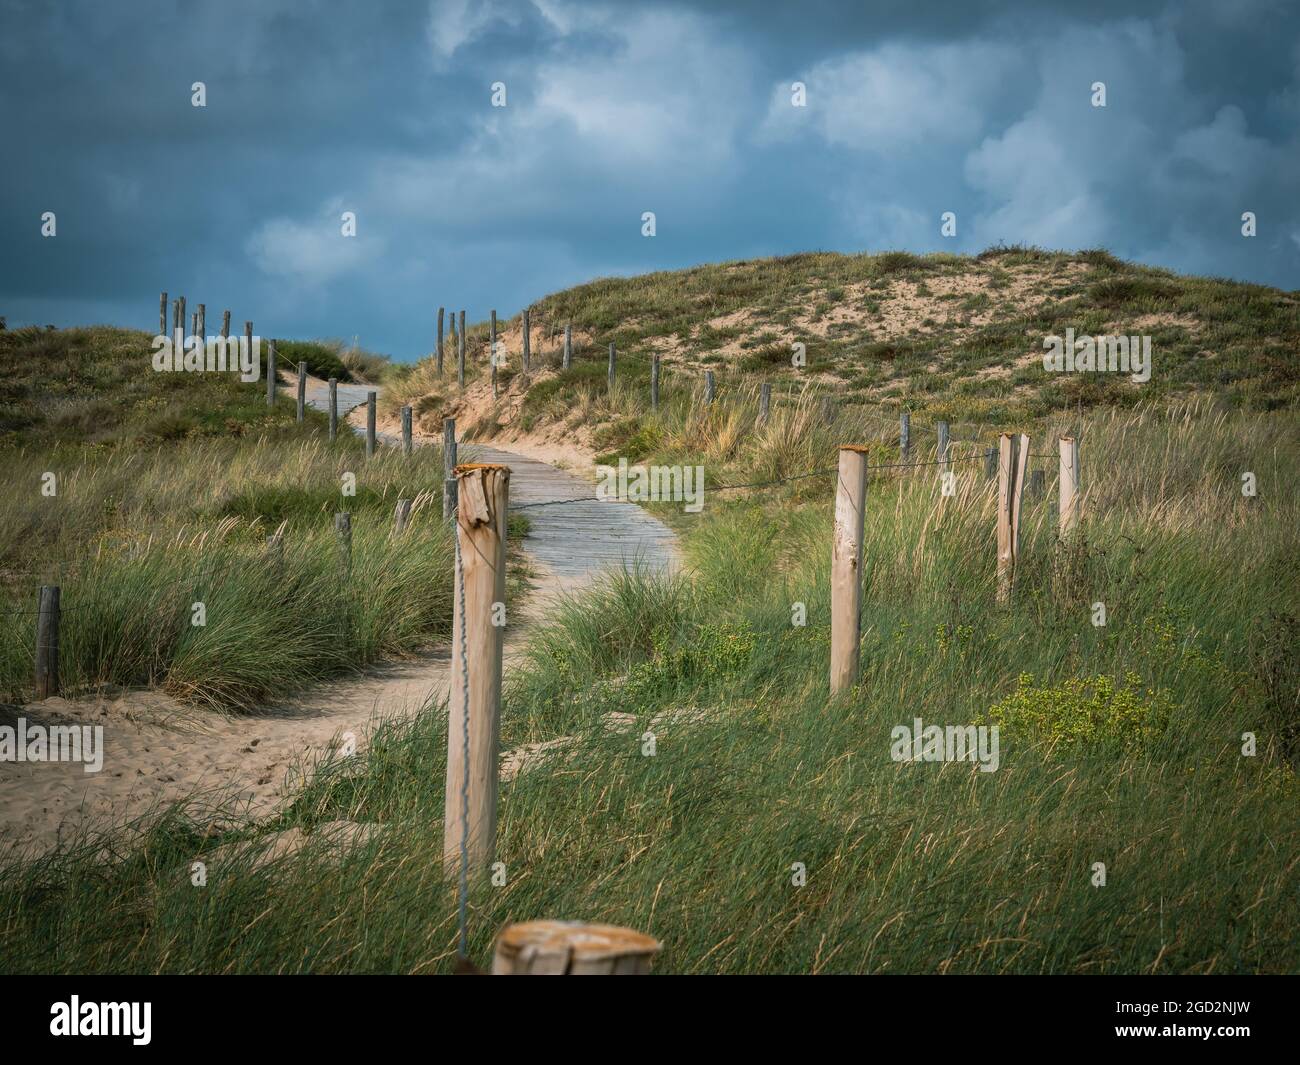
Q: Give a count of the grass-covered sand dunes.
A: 2